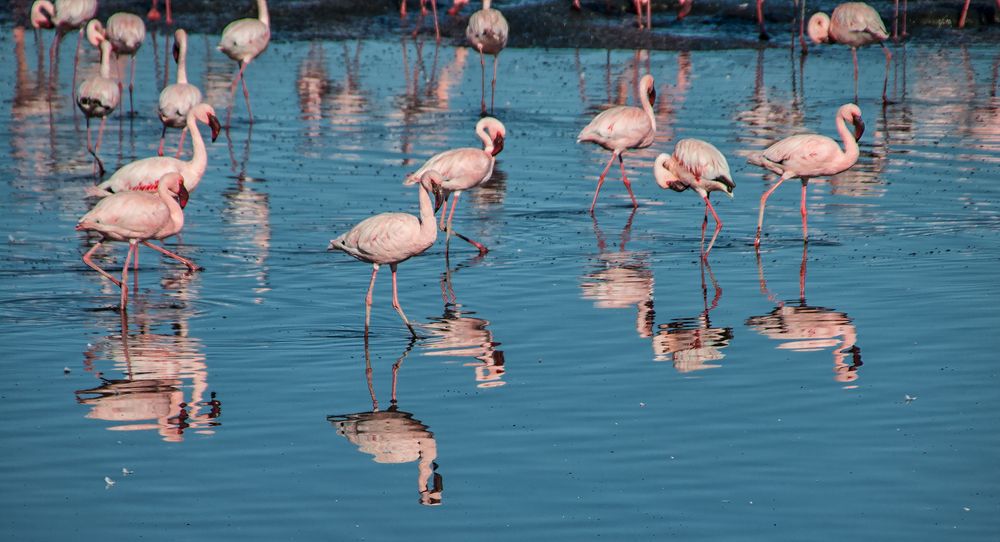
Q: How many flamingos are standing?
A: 14